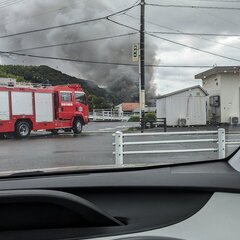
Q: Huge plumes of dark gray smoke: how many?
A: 1